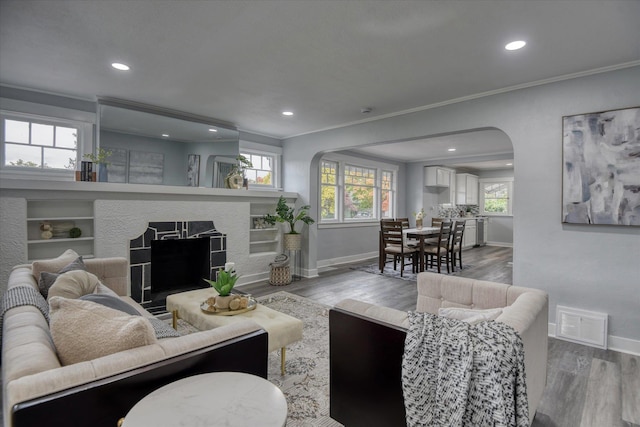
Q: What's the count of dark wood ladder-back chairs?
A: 6